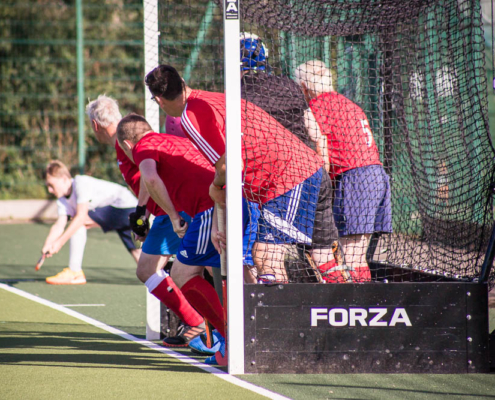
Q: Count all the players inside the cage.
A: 5